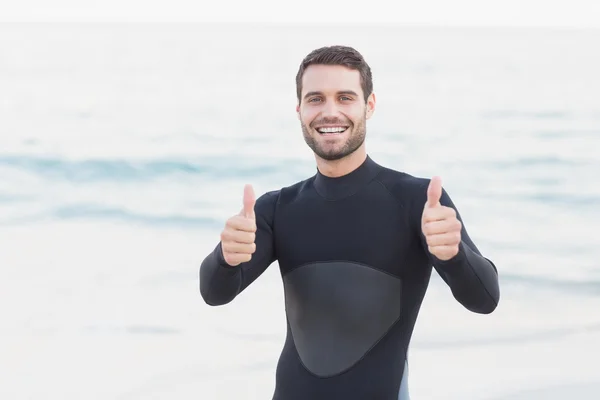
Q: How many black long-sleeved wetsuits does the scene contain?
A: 1